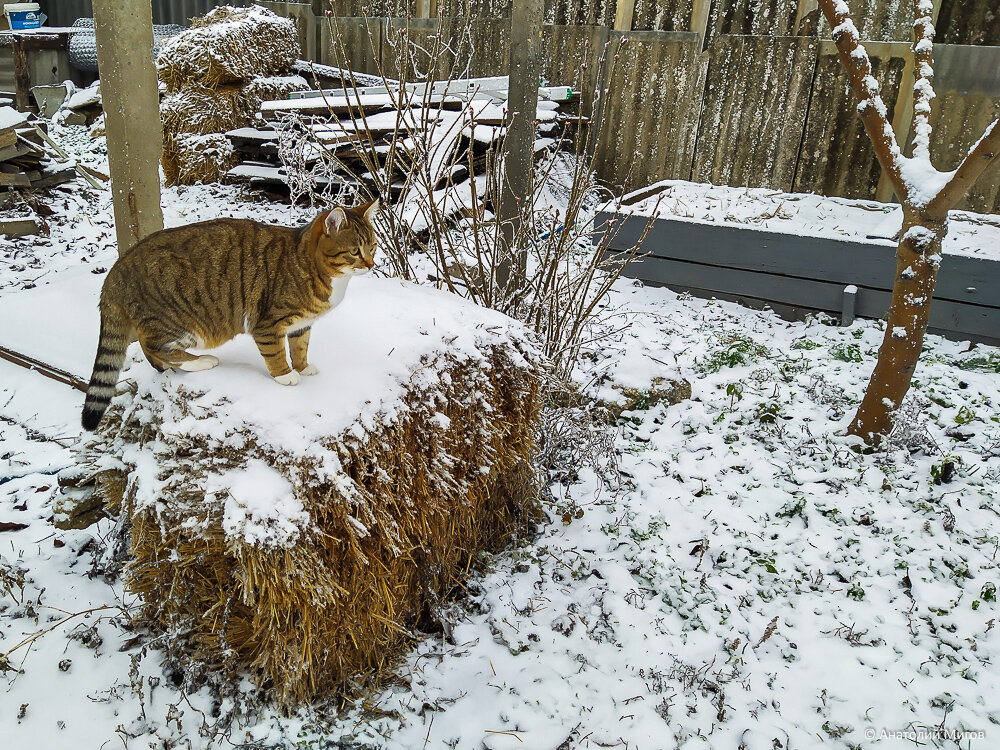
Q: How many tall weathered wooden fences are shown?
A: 1